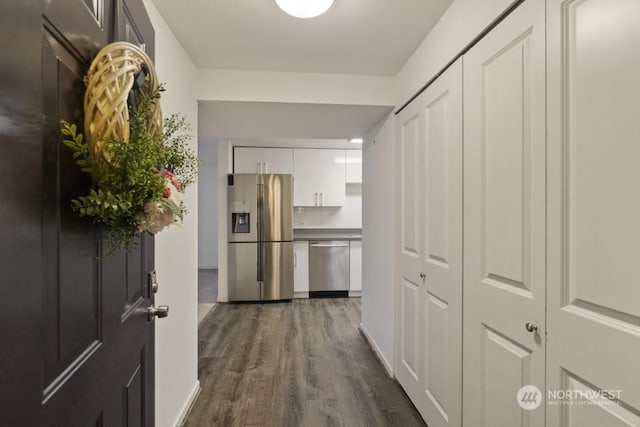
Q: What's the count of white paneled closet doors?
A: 4